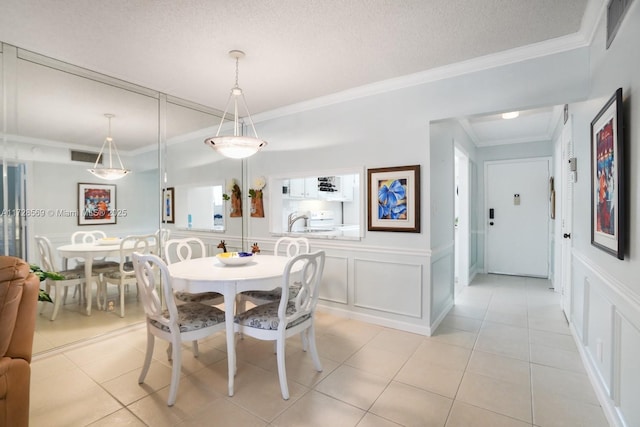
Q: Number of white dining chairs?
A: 4